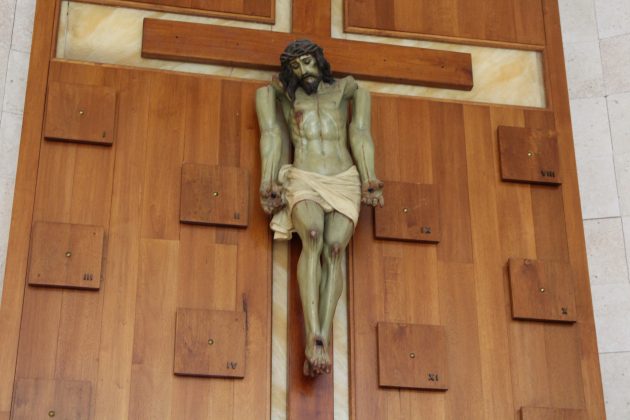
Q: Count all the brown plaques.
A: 10